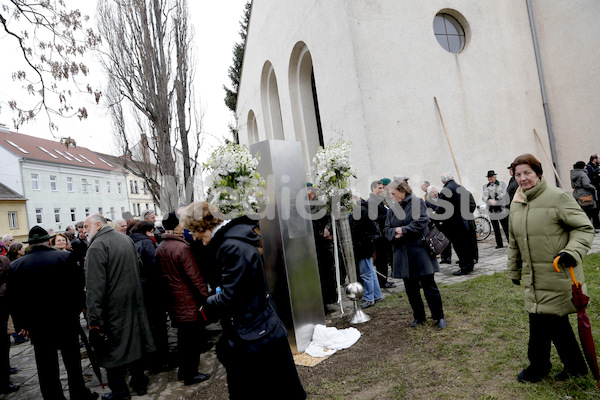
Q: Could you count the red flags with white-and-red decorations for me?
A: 0